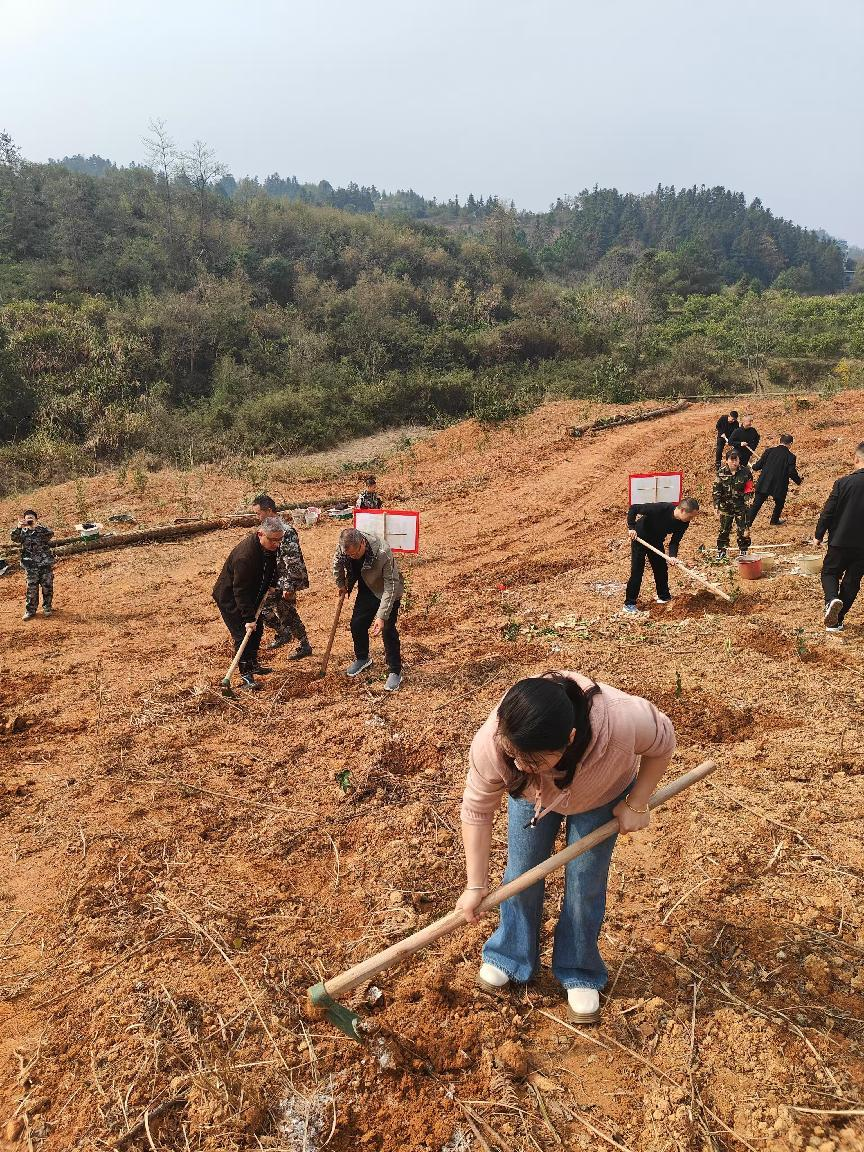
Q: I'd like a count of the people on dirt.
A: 12